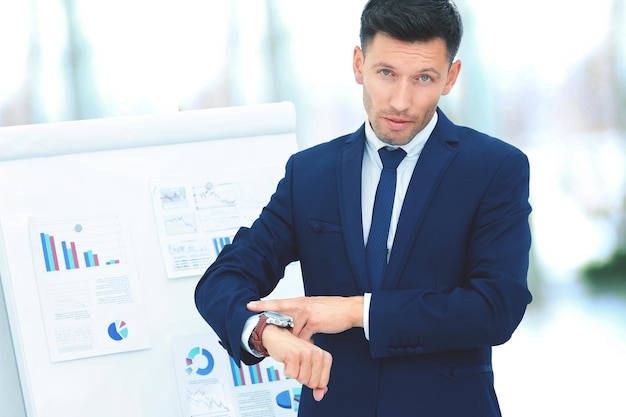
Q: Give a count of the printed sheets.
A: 3